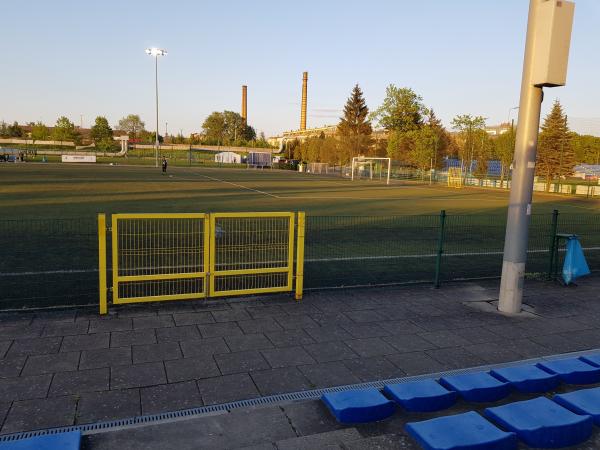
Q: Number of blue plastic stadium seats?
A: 10